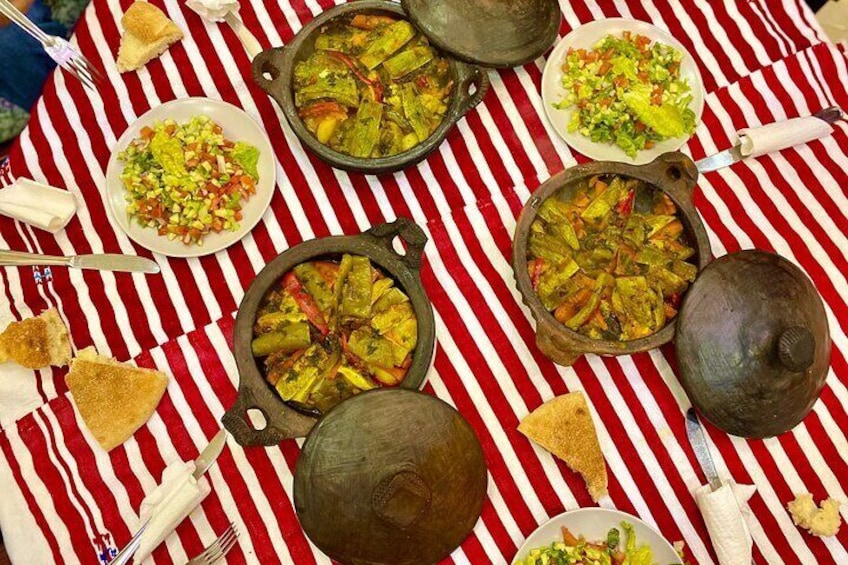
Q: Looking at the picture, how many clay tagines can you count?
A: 3